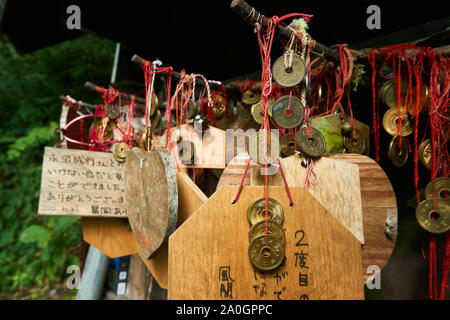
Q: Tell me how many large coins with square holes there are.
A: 0